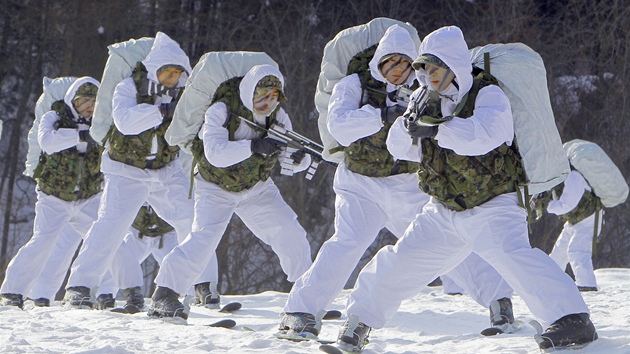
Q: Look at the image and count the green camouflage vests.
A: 7